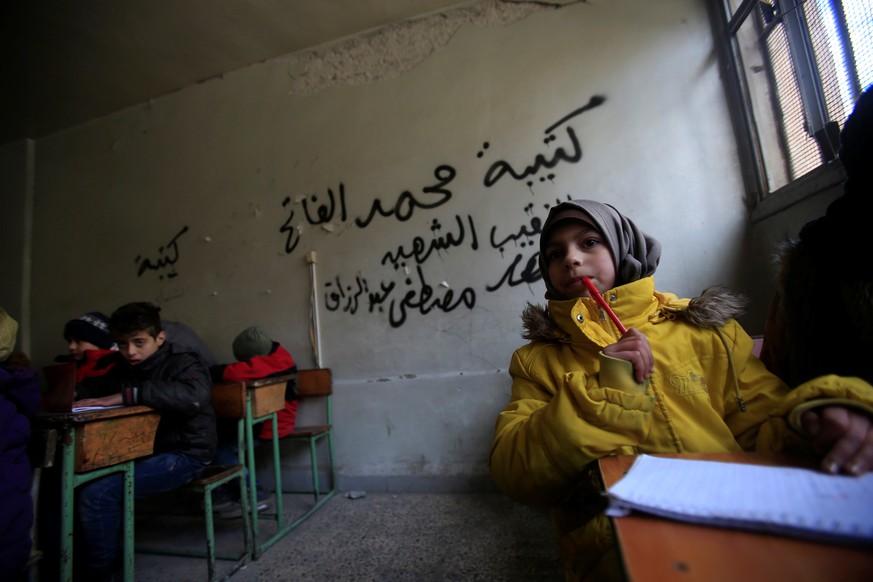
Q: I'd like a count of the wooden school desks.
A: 3